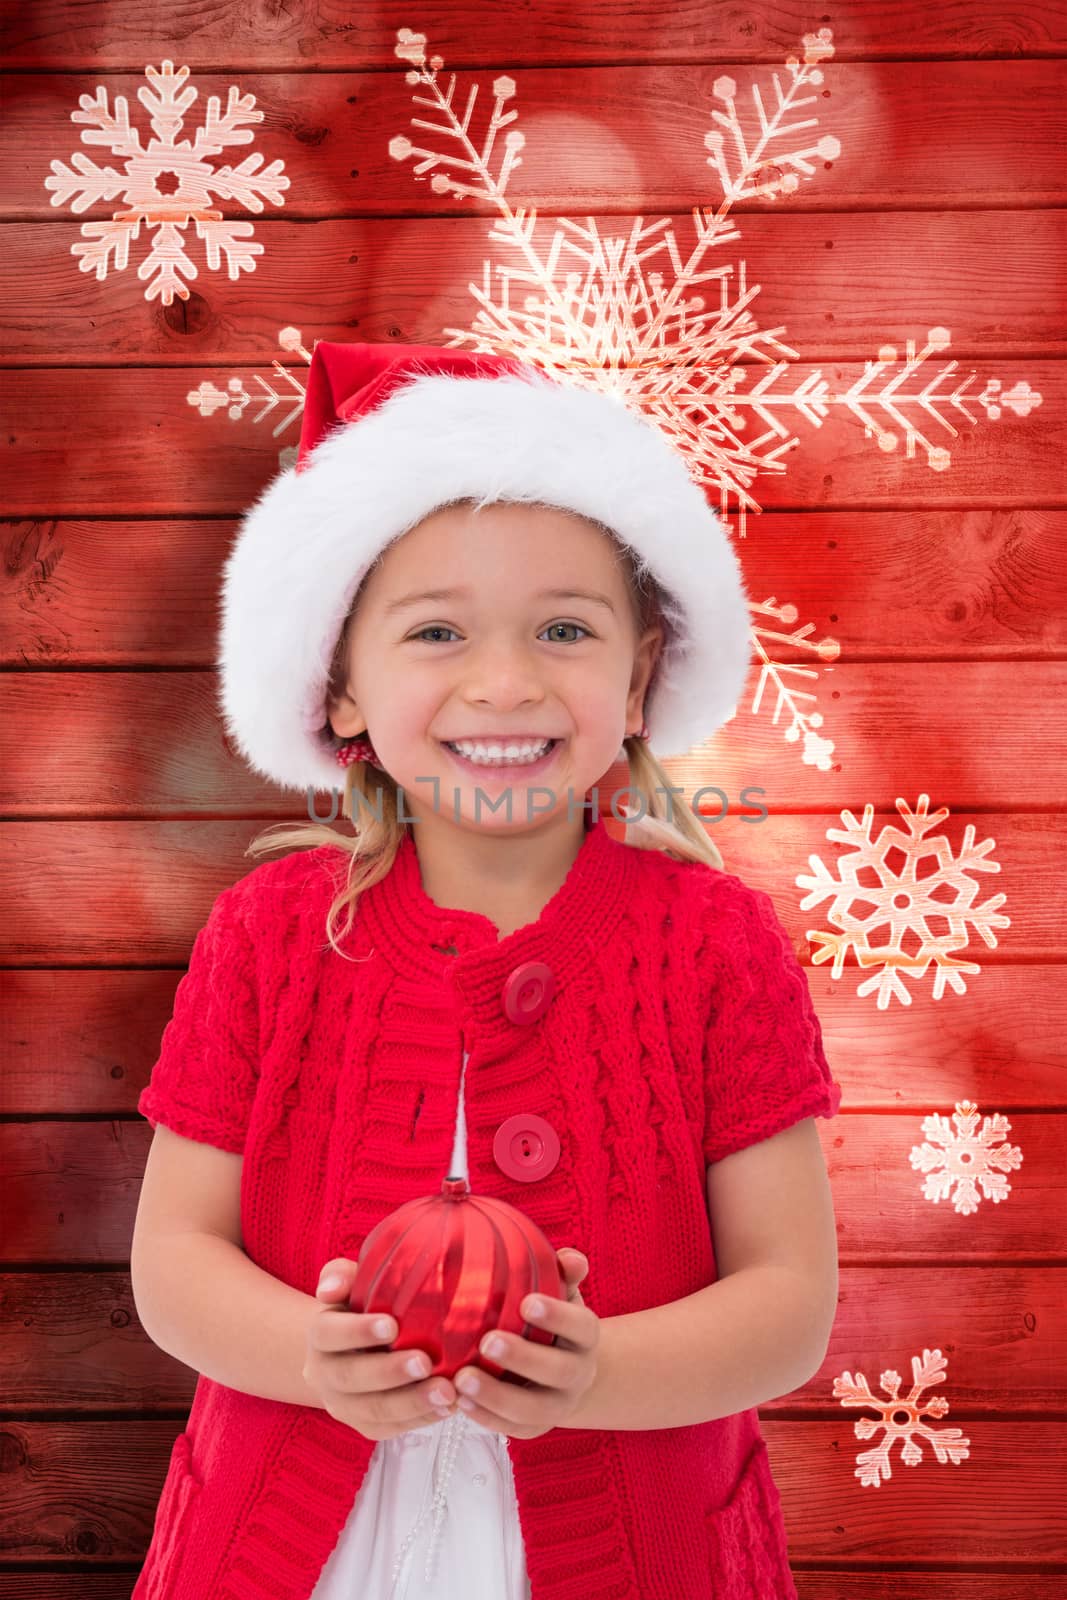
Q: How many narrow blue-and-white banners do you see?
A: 0